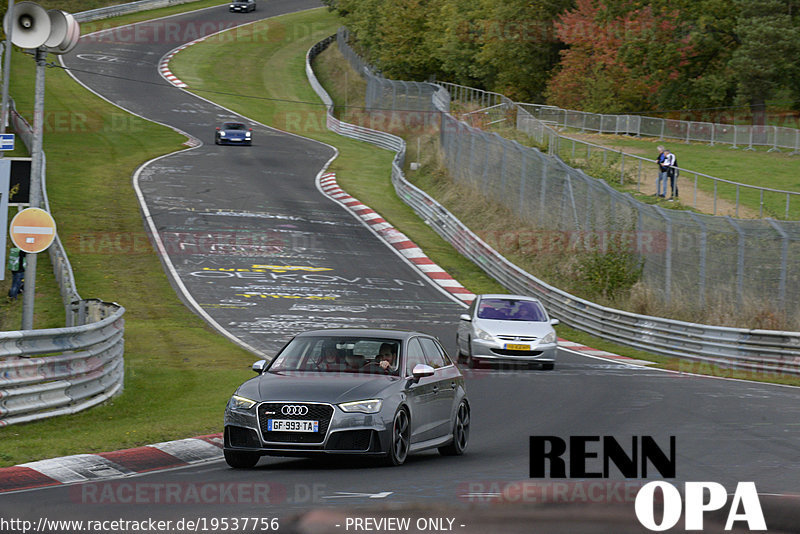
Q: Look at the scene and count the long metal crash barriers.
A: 2